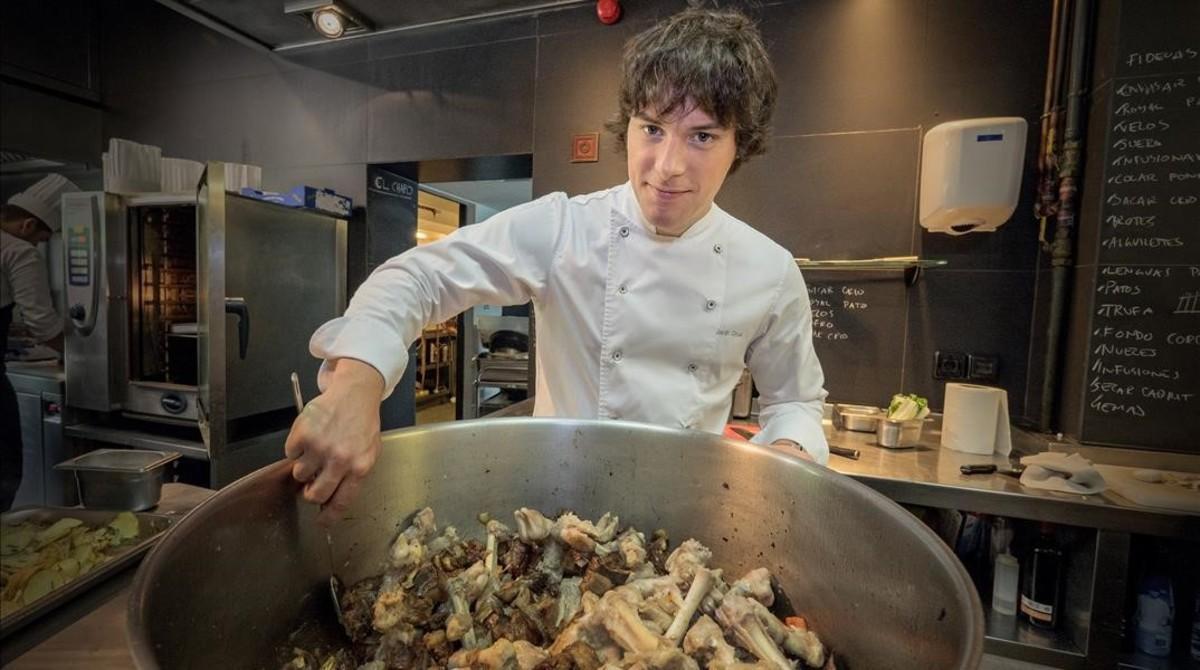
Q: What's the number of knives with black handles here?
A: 2